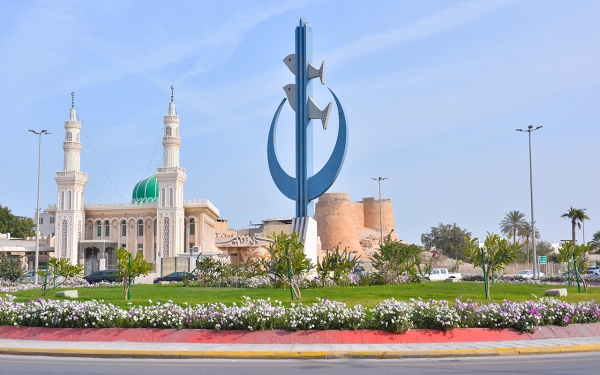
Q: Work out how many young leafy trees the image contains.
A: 5